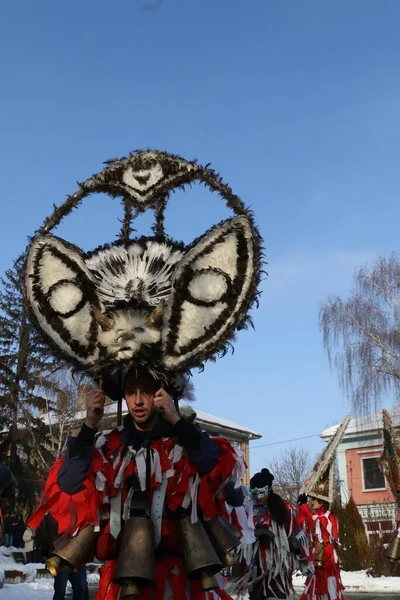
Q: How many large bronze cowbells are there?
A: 4